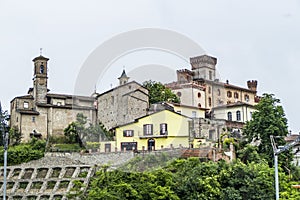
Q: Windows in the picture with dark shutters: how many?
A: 3